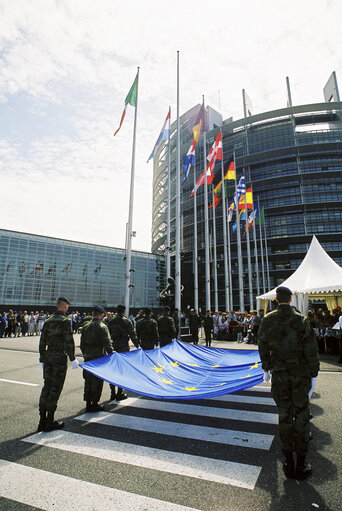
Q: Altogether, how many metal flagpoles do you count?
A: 13